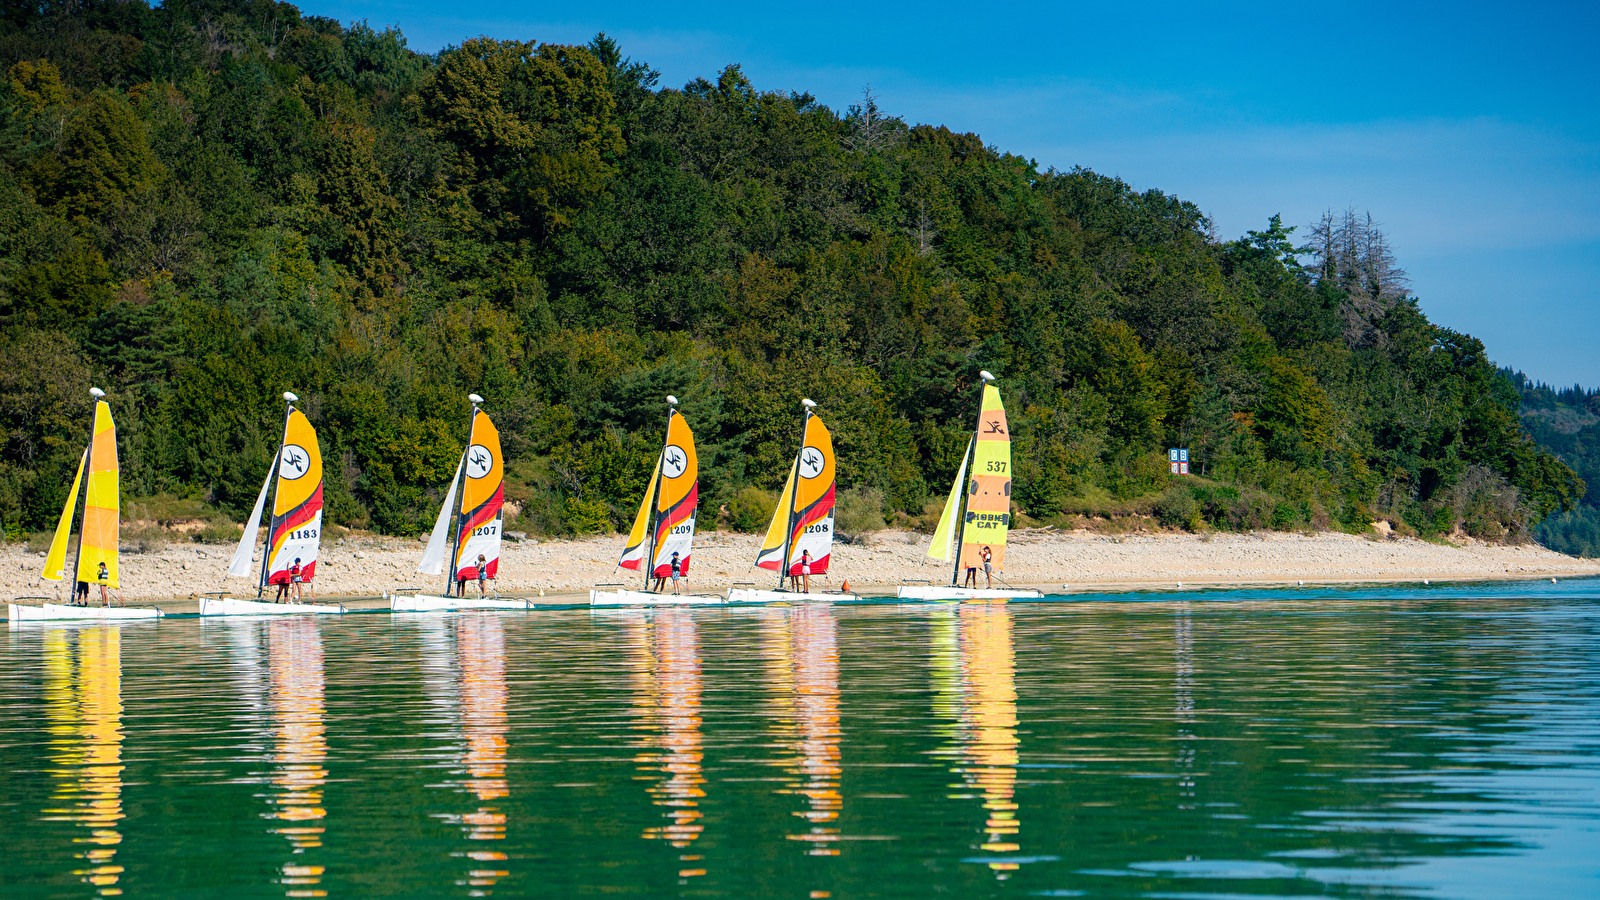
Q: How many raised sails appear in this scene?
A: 12